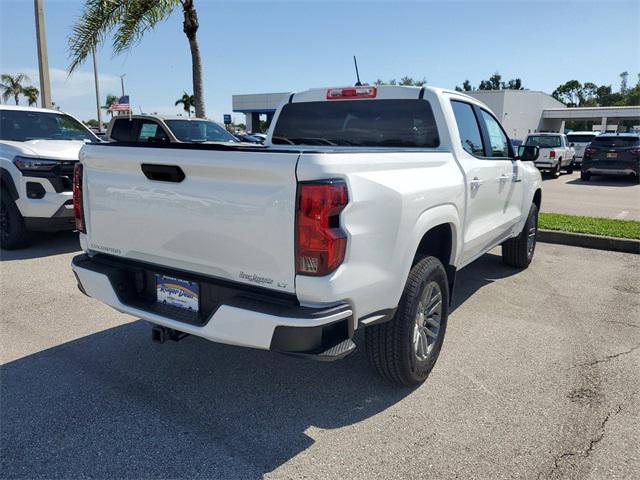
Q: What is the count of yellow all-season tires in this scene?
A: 0